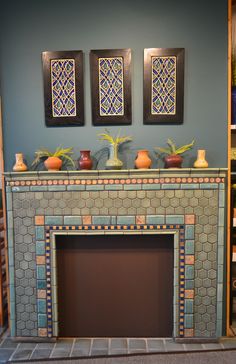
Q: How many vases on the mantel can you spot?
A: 7